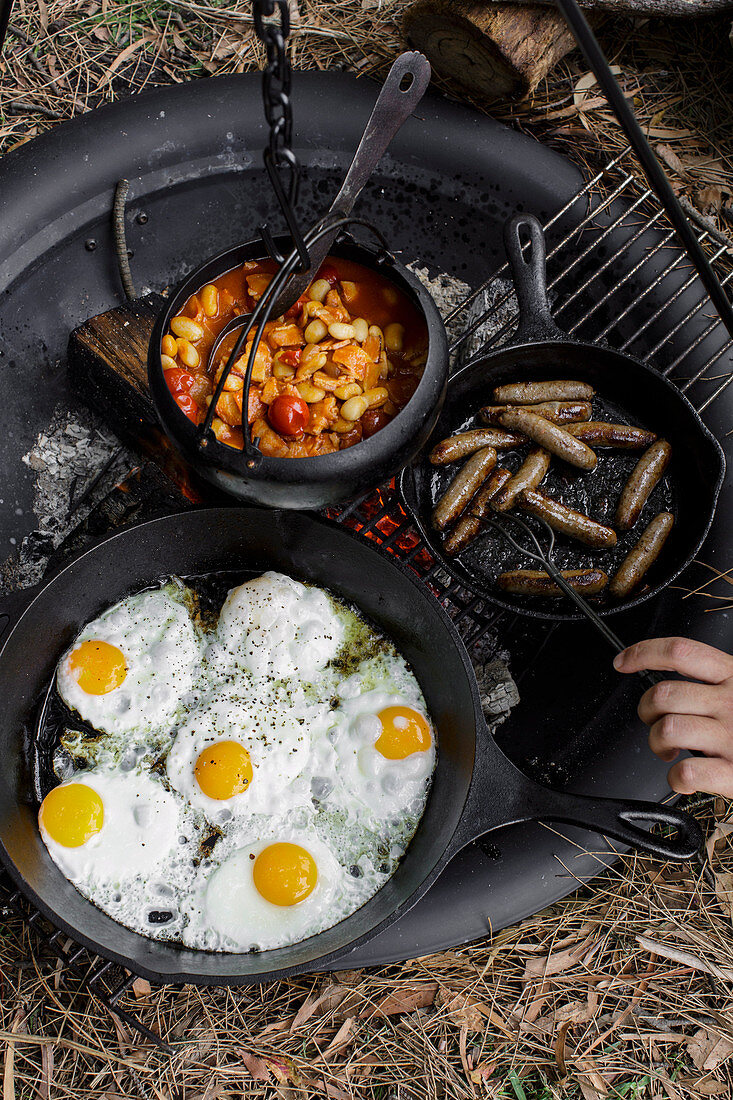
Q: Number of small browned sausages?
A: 12